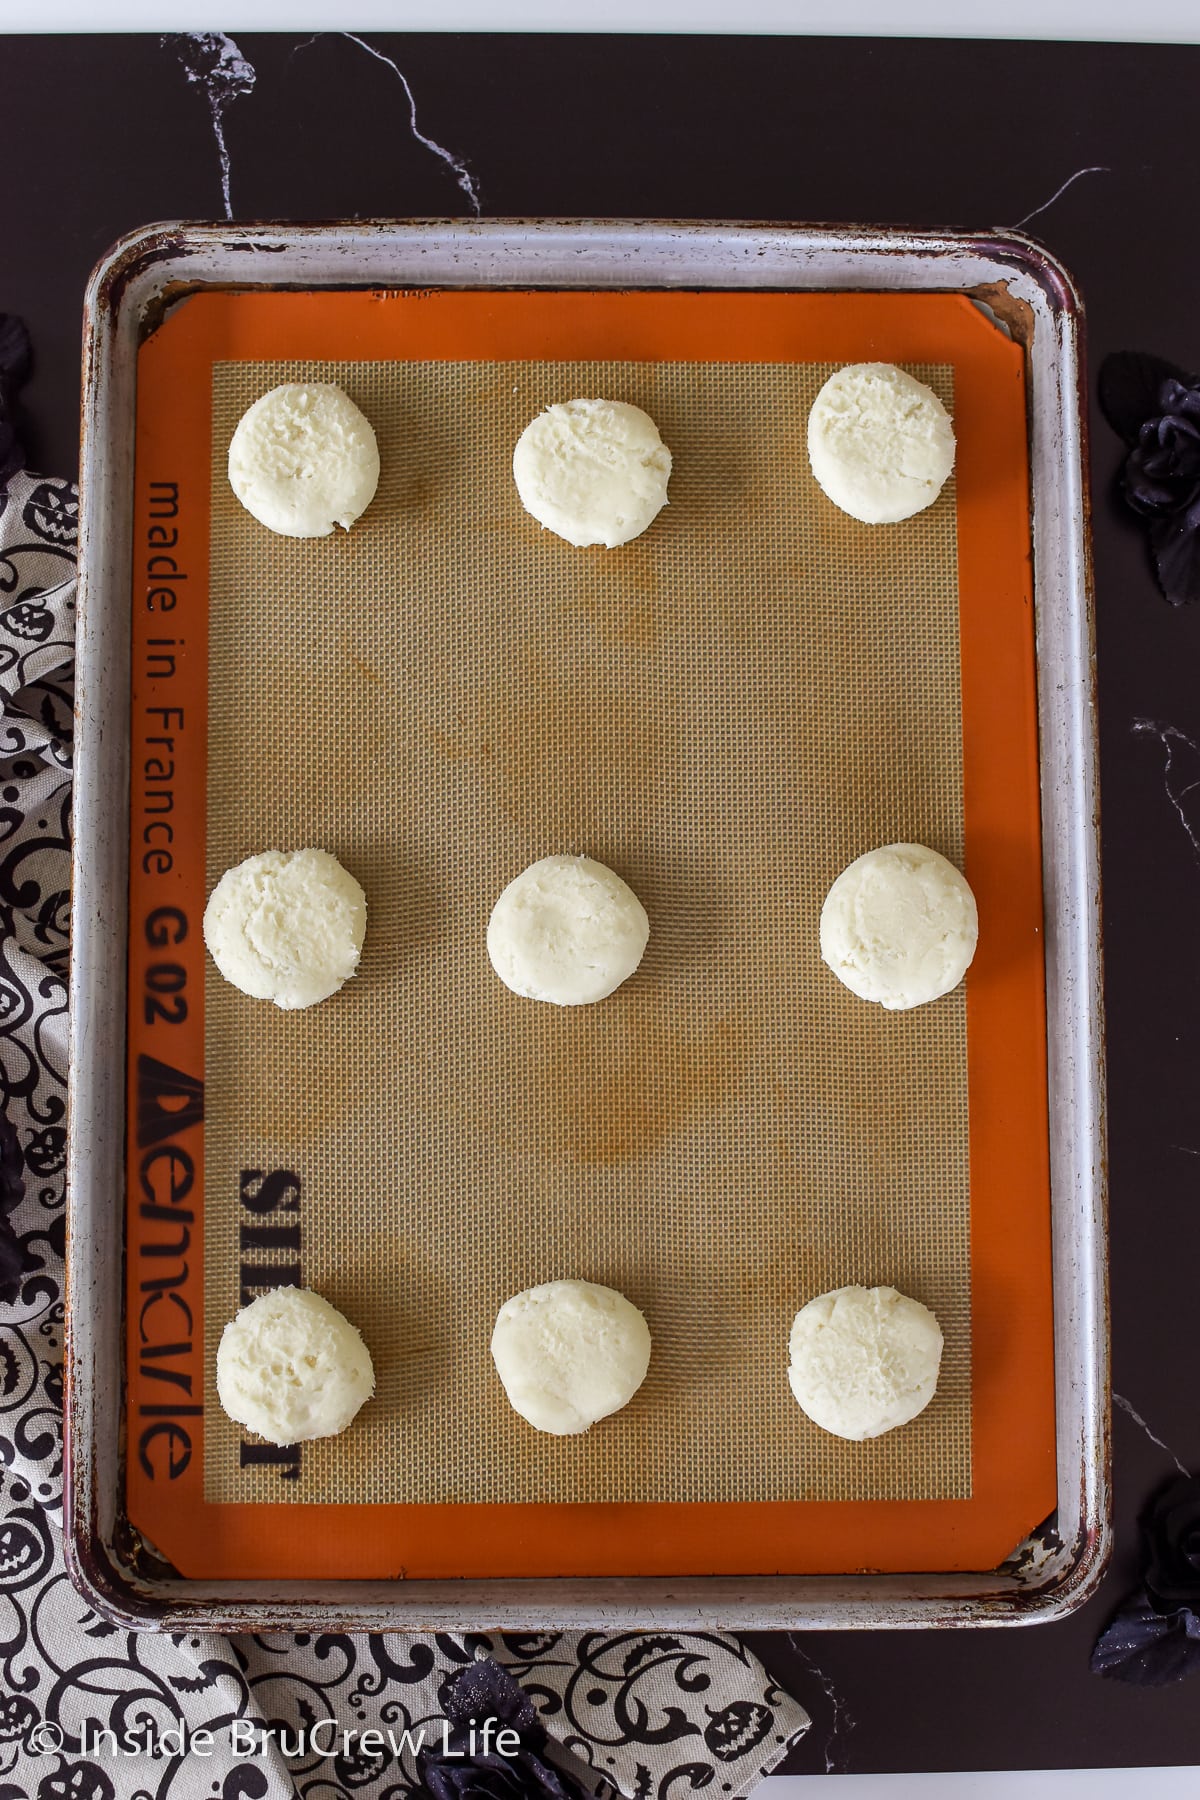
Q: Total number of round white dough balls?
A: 9